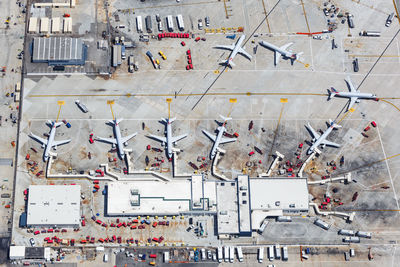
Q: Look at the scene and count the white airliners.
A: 8